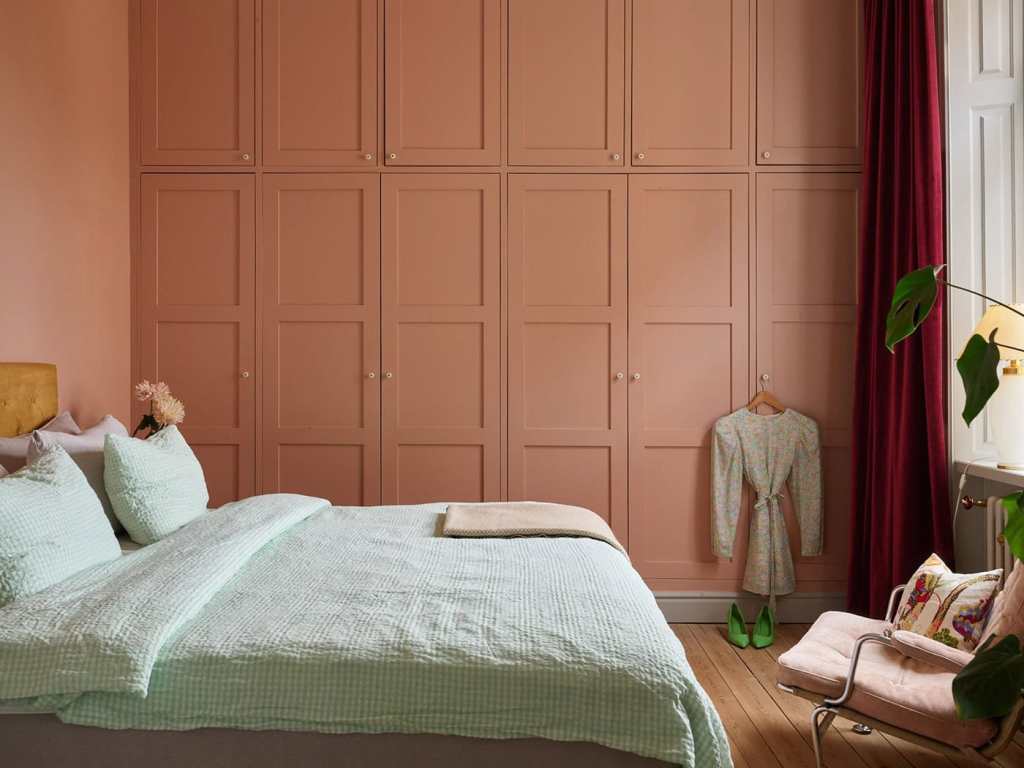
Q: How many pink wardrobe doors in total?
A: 12